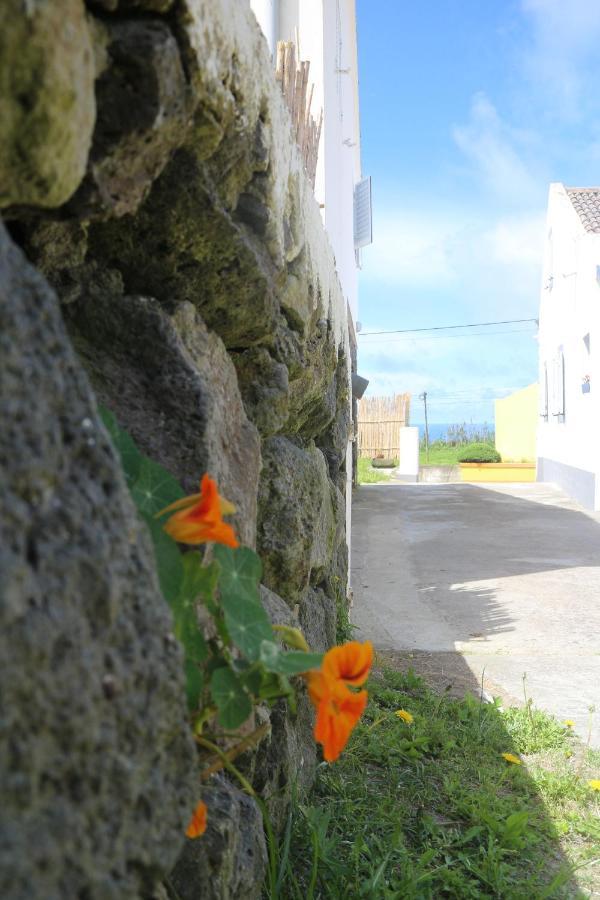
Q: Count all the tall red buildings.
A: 0